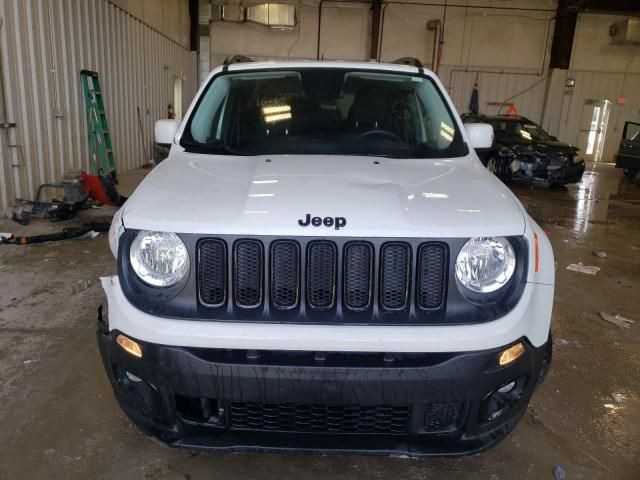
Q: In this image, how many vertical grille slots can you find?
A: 7